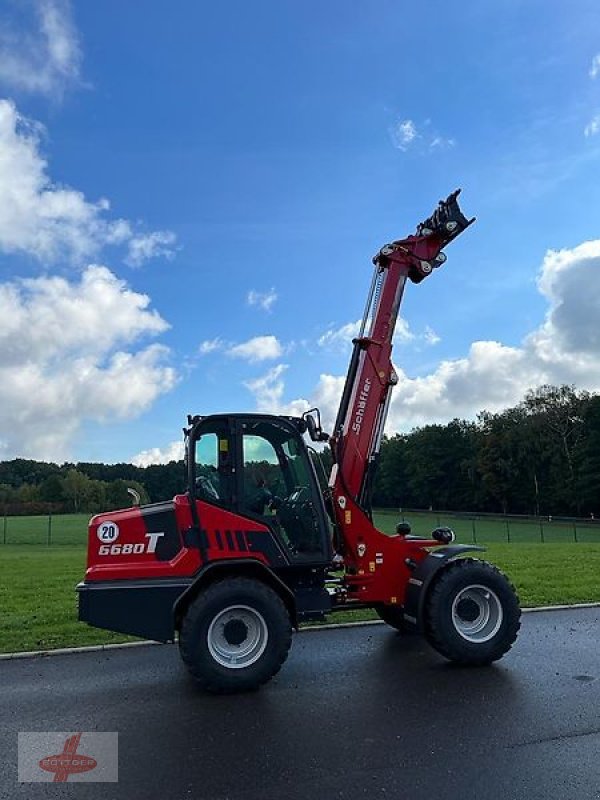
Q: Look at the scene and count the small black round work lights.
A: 2